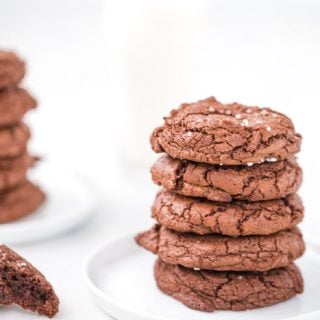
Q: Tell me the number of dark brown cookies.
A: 11